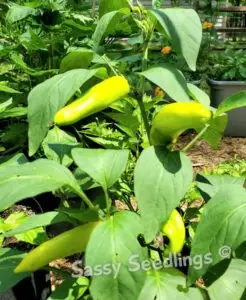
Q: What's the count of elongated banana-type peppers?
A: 4